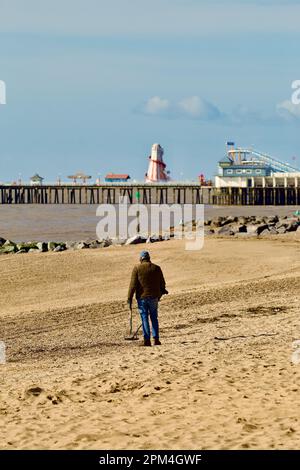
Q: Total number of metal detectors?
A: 1